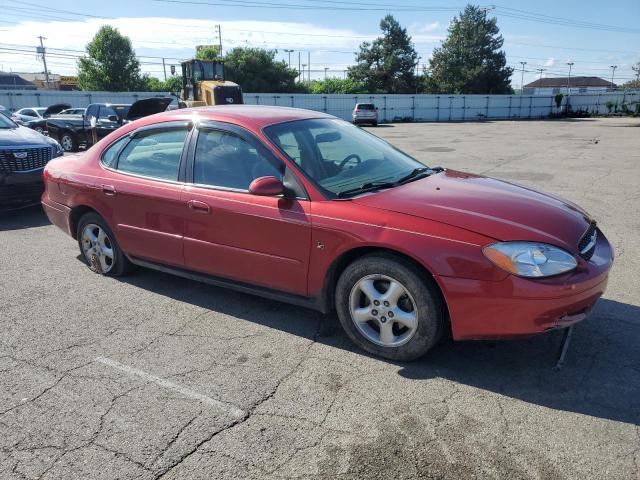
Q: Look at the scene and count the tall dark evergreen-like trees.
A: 2